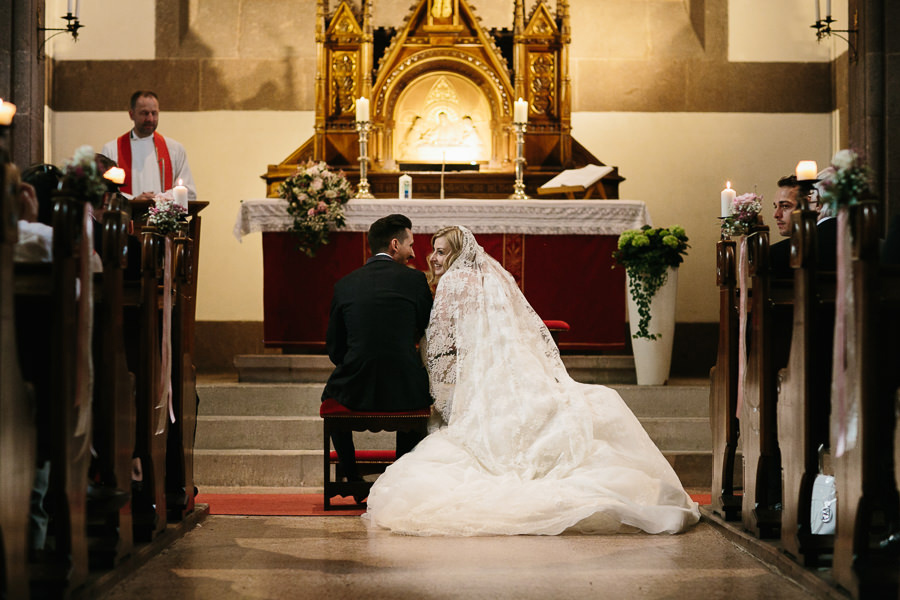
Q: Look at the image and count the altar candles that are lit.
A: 2